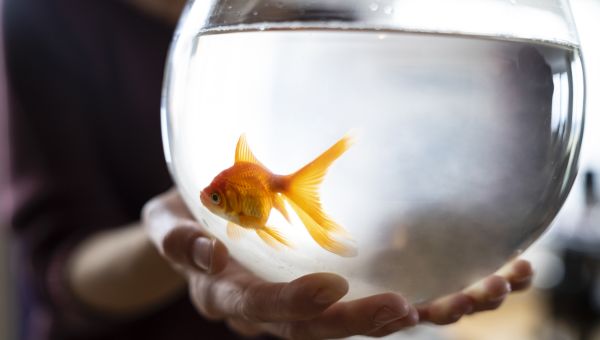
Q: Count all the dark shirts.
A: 1